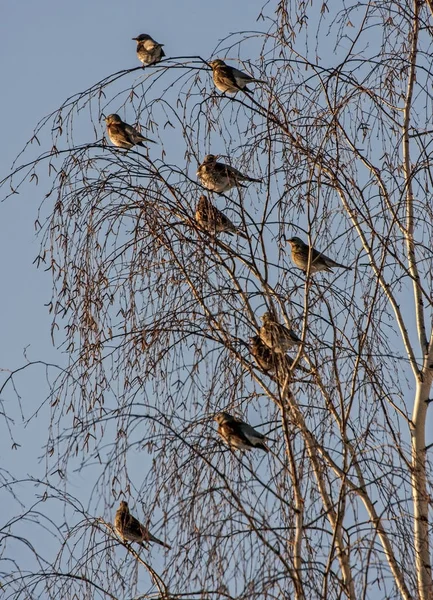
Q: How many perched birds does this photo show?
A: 10